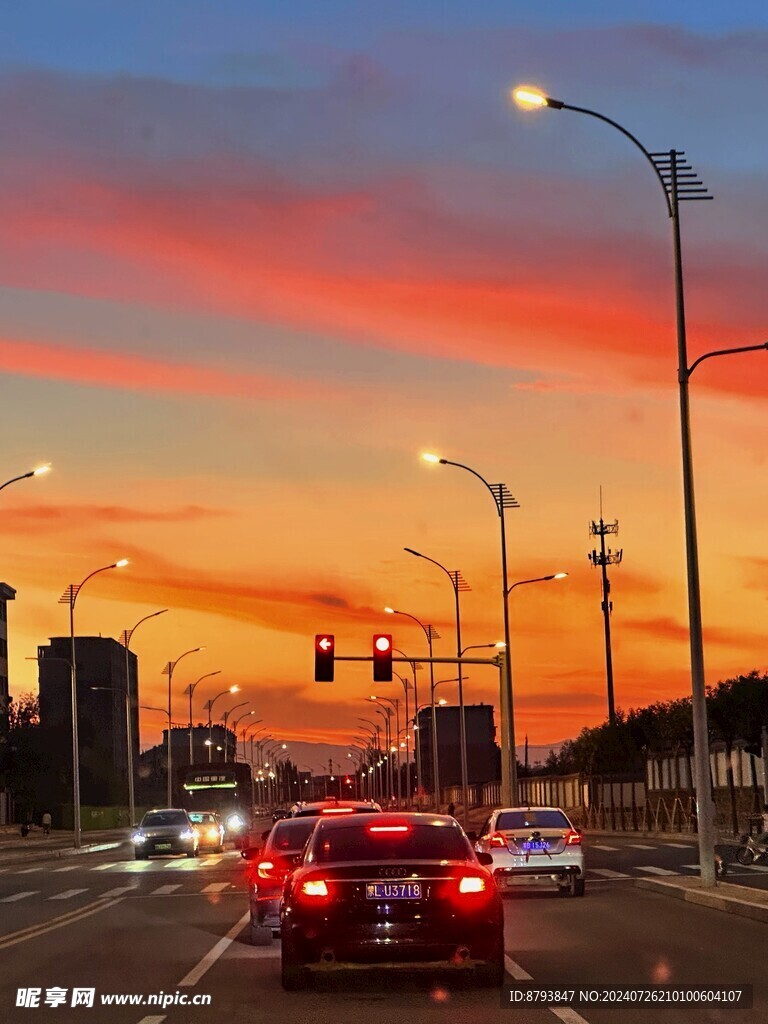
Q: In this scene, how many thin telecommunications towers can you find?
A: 1